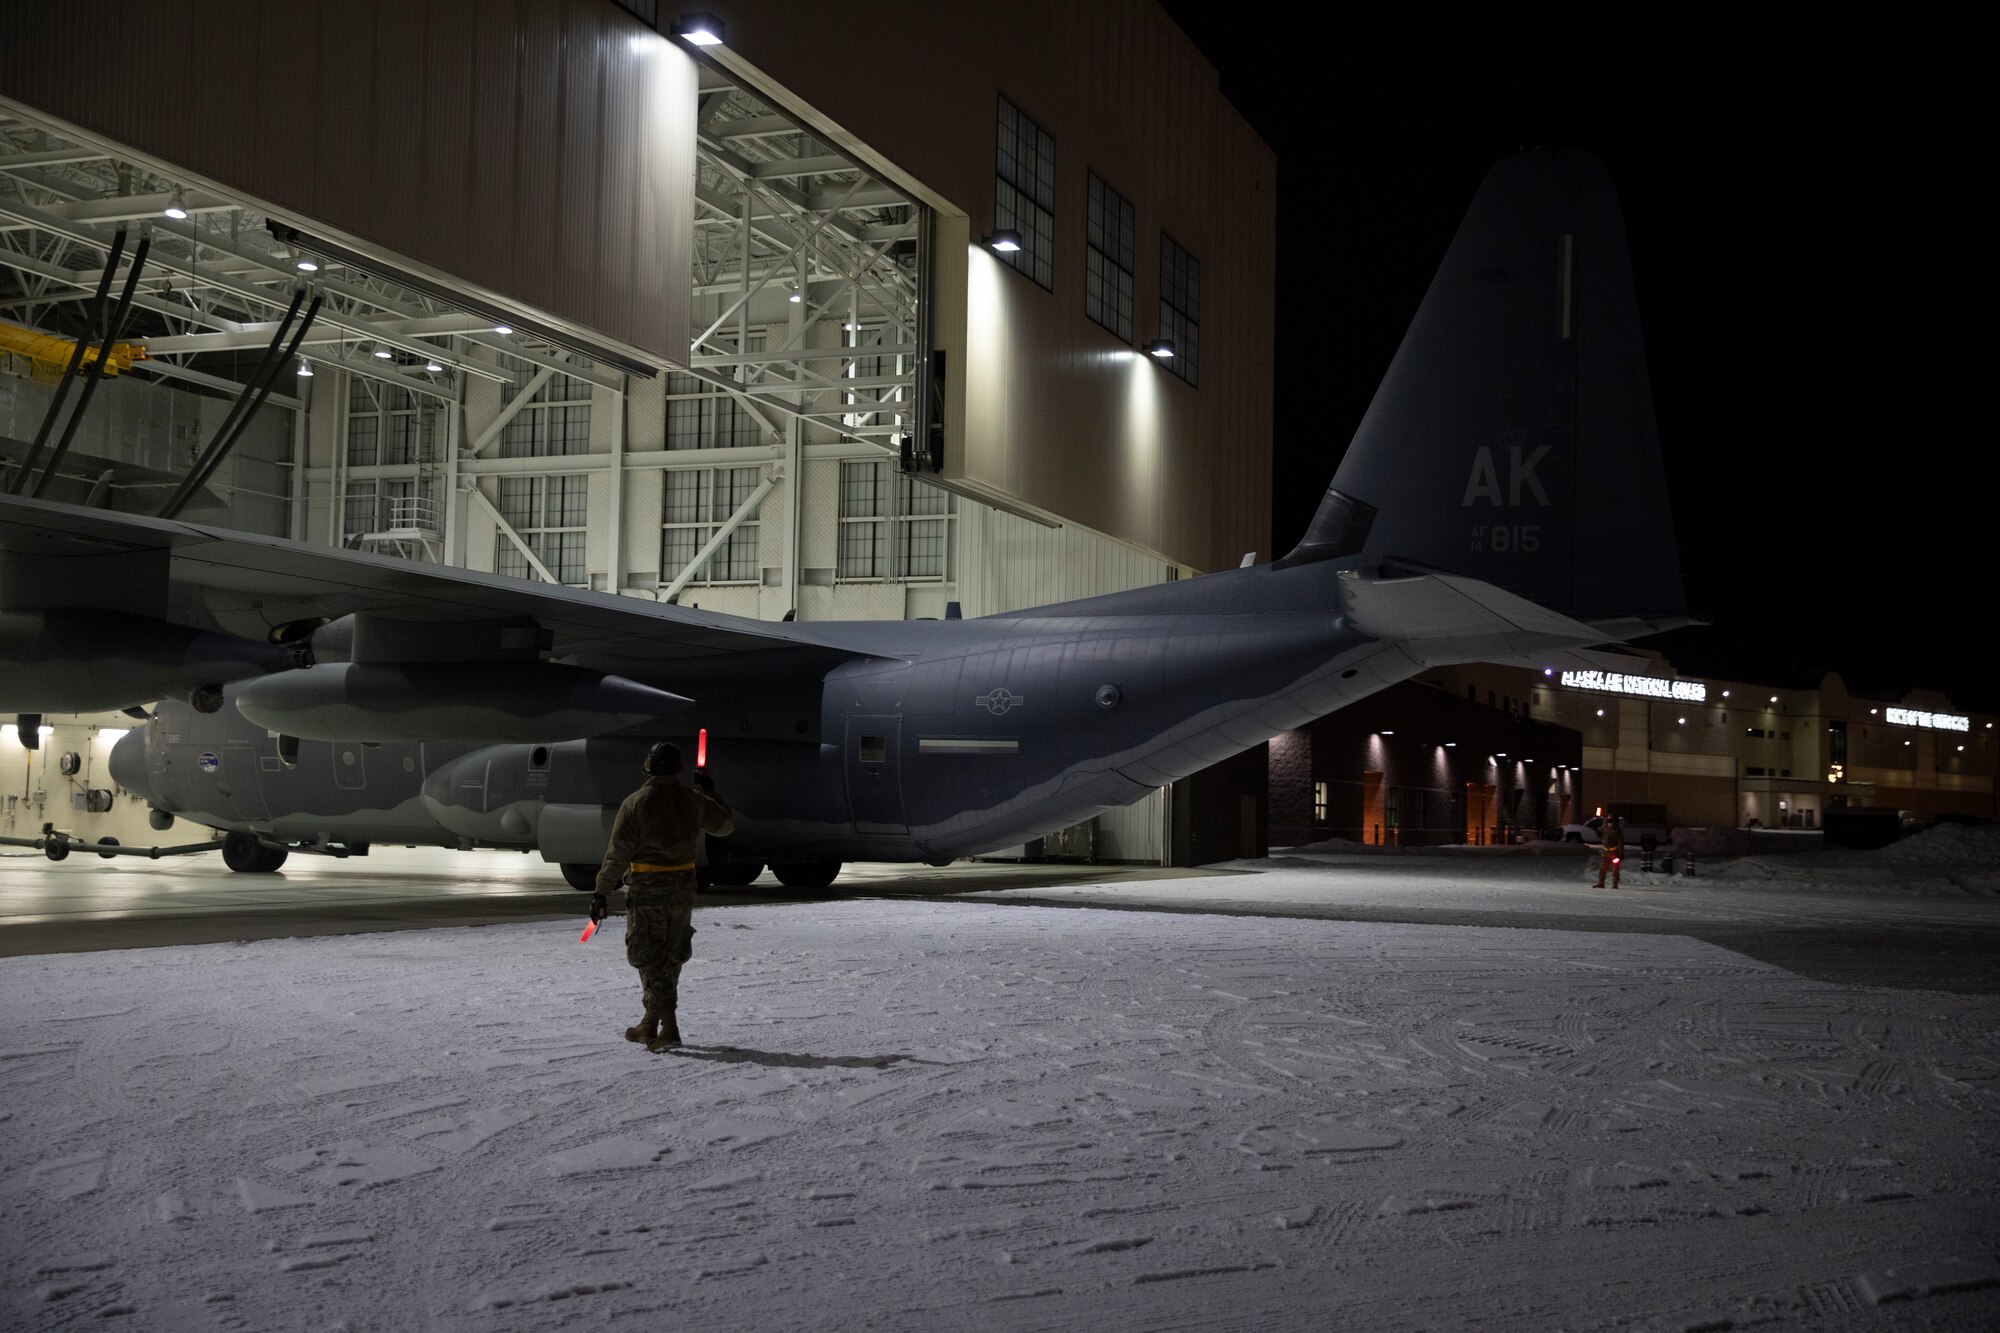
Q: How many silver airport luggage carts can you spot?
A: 0